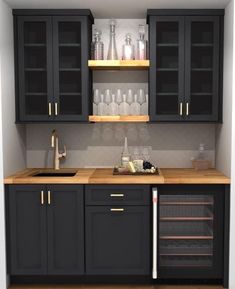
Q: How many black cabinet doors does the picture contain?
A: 7